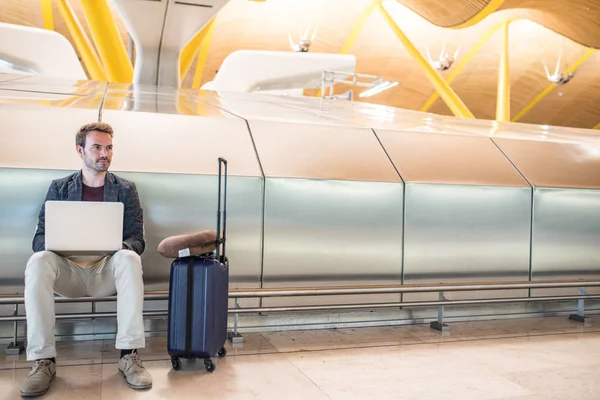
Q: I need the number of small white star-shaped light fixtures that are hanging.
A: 3